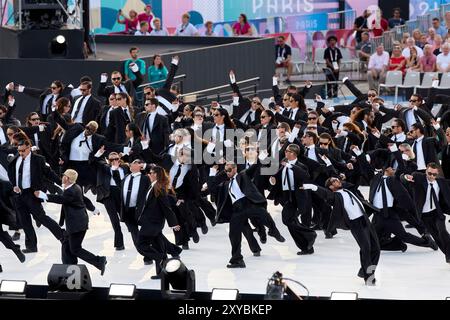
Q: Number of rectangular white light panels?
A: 4